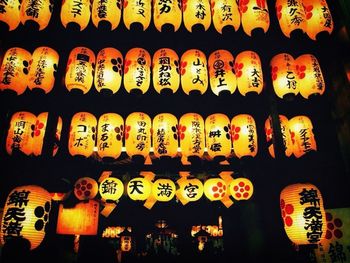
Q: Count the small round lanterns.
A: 7